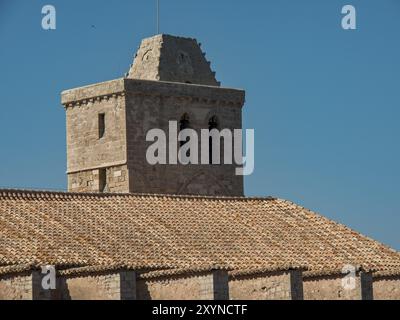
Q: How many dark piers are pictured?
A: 5